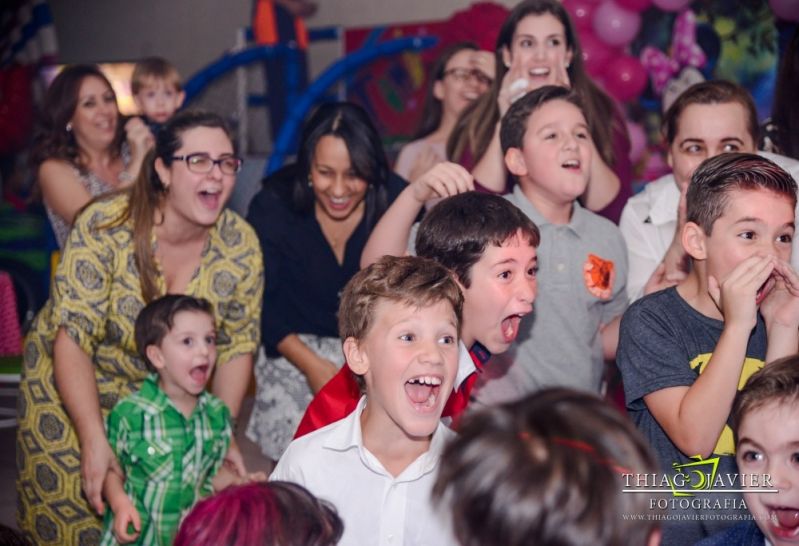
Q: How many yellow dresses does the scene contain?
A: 1